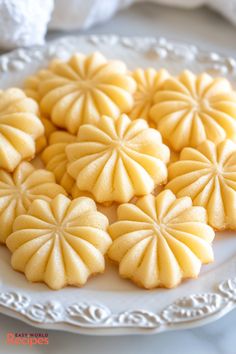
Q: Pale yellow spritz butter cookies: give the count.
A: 11